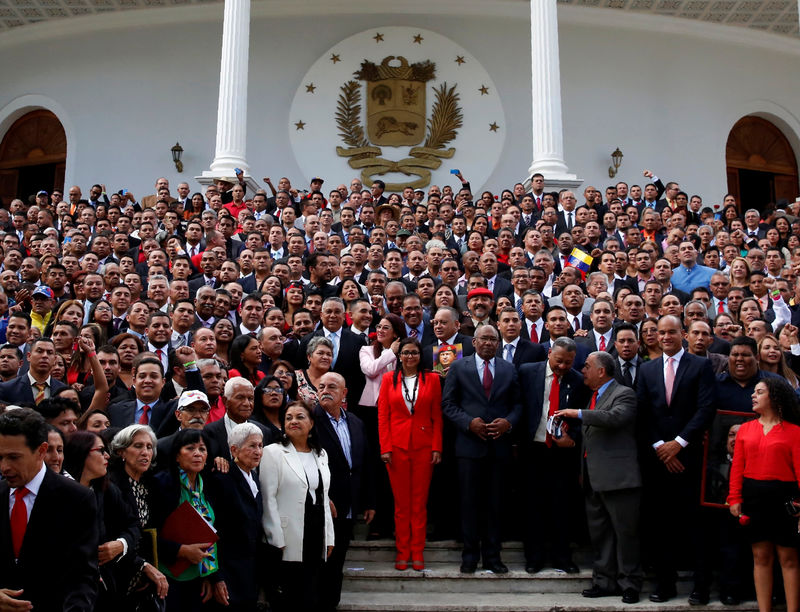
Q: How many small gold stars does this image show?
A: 8